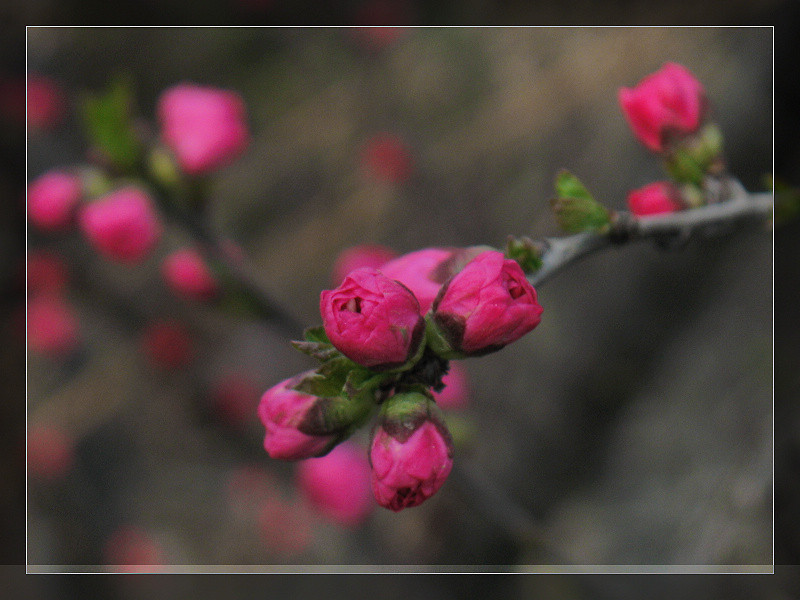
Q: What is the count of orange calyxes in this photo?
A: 0